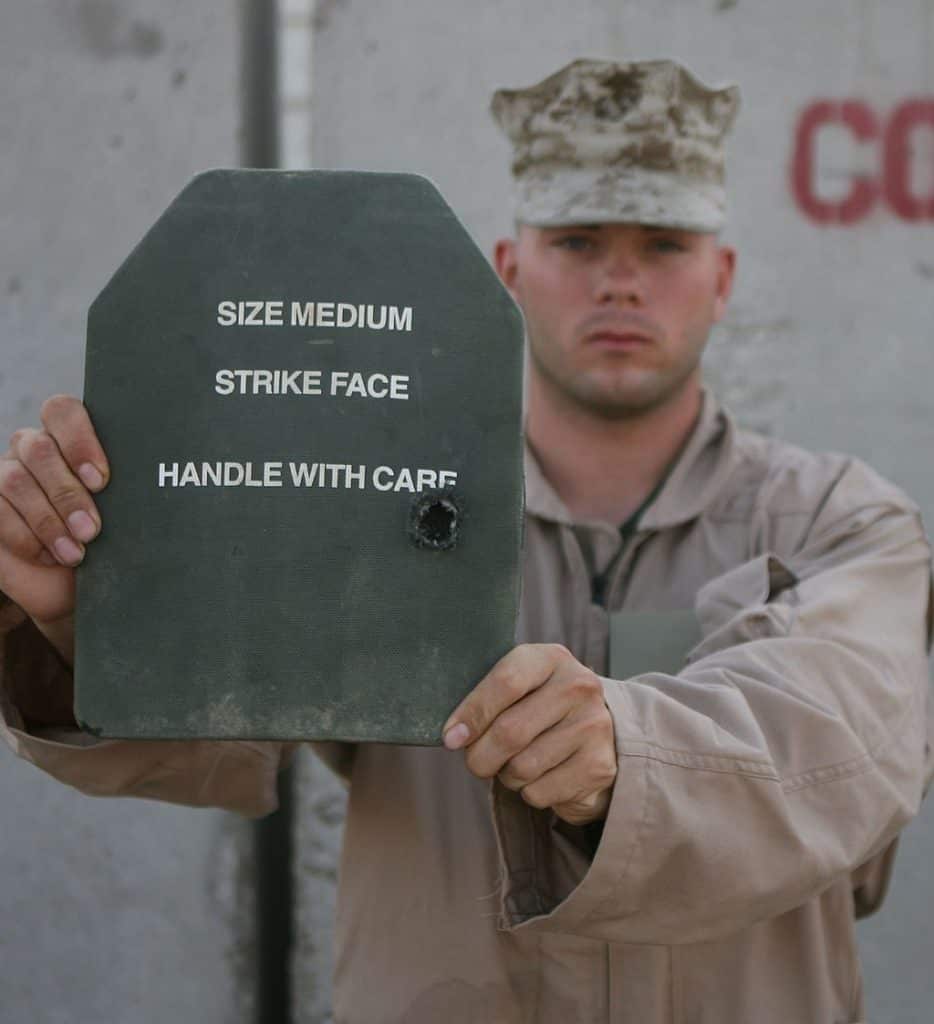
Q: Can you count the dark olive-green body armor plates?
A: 1